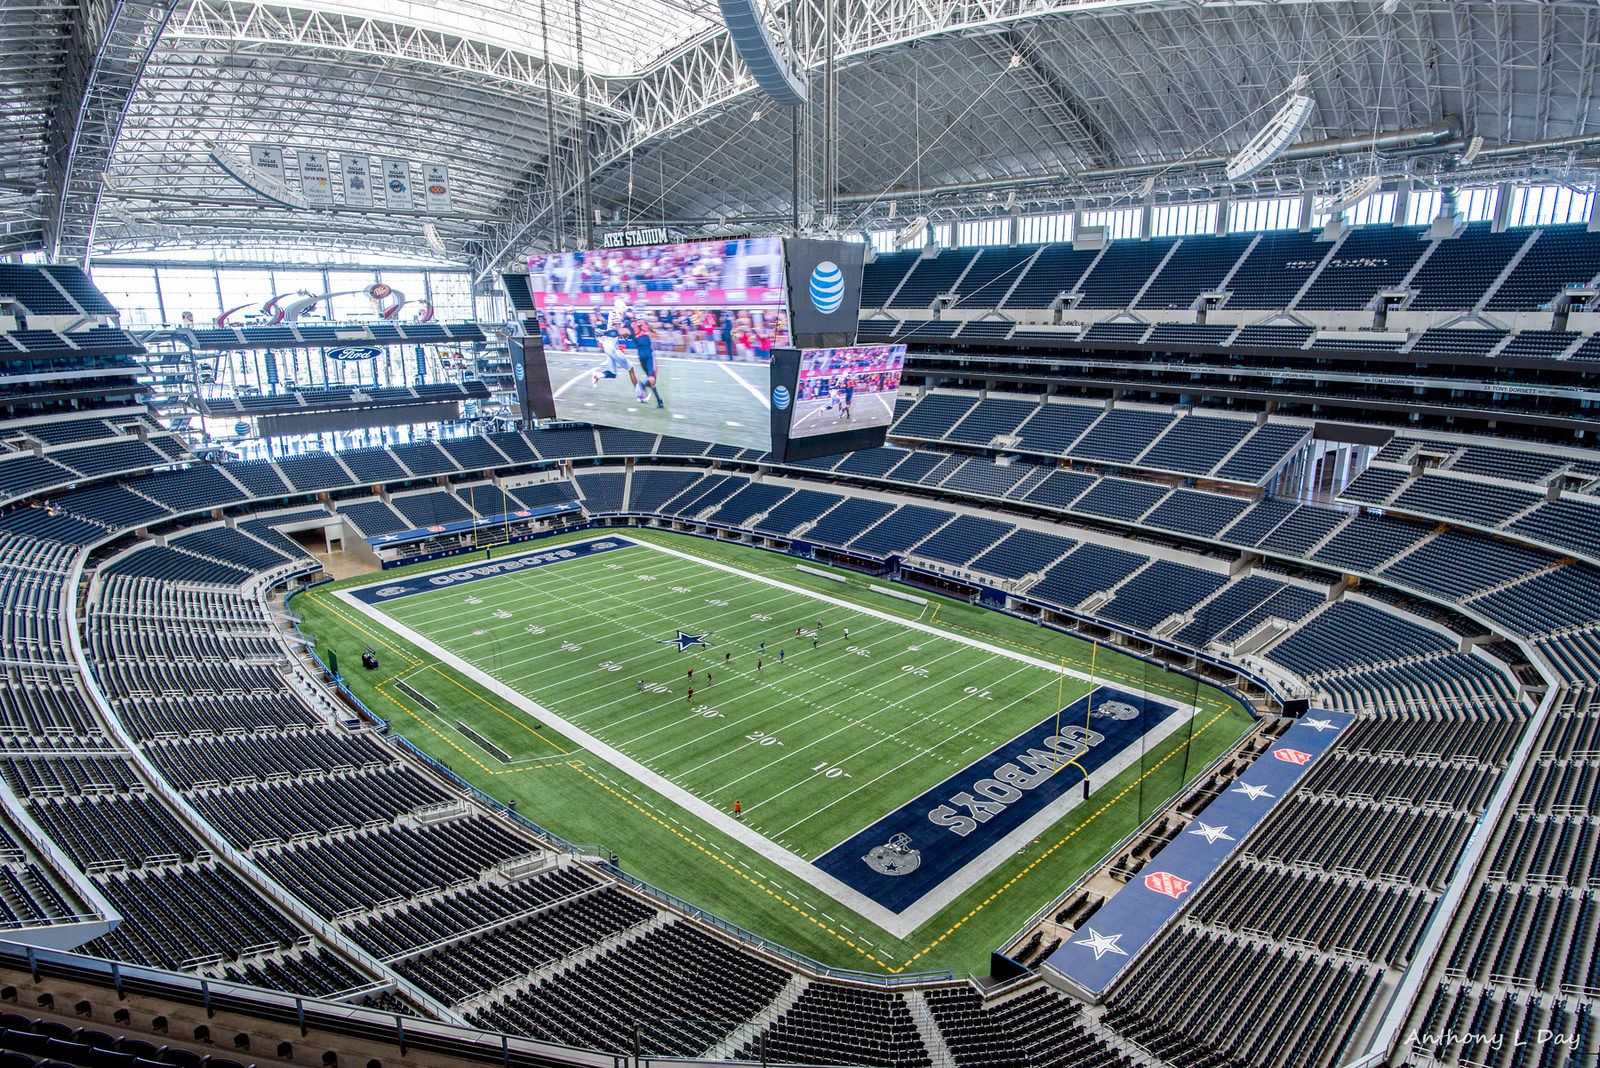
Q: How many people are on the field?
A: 14